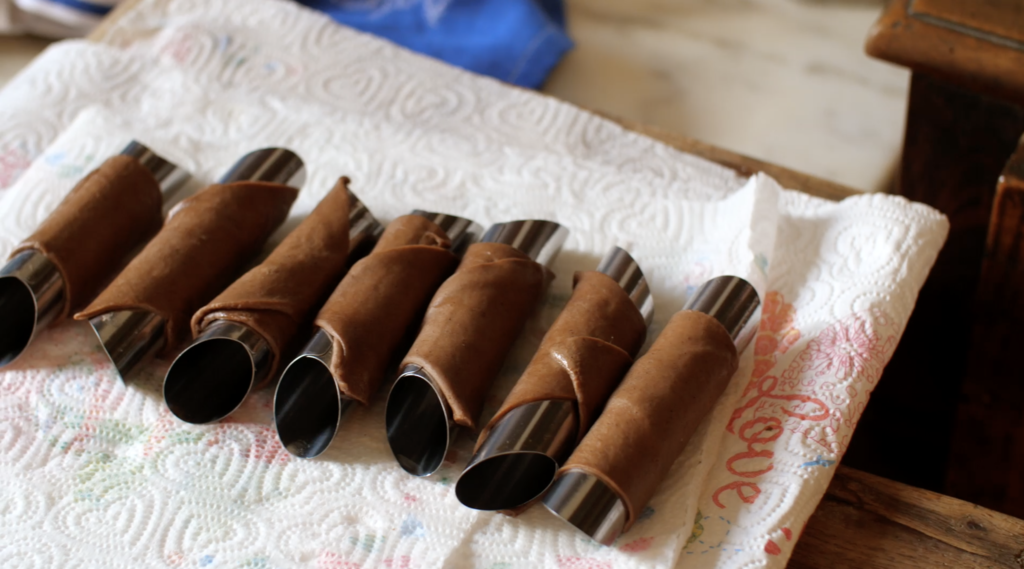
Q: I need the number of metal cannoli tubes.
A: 7